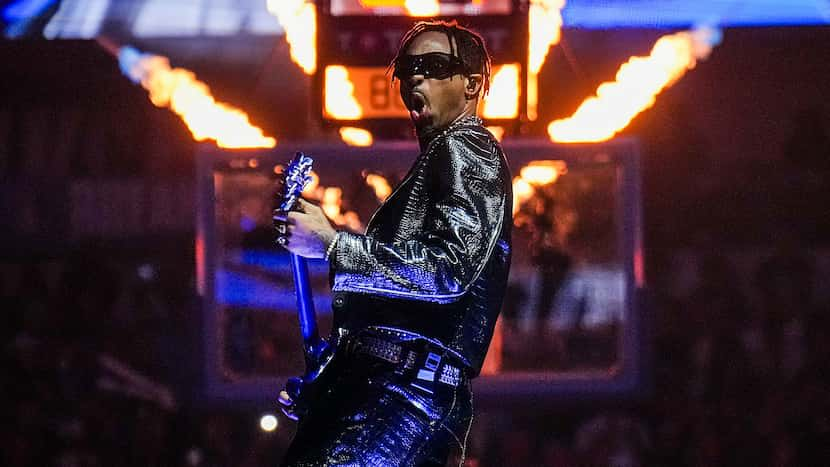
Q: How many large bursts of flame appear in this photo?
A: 4